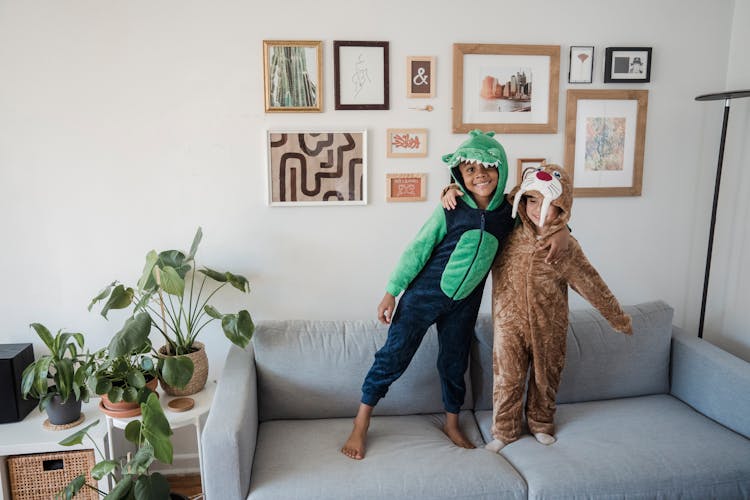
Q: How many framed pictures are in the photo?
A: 11